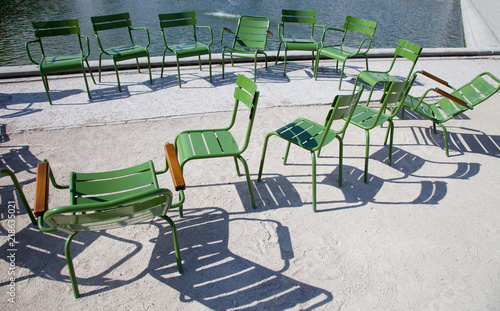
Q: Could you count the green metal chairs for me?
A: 12